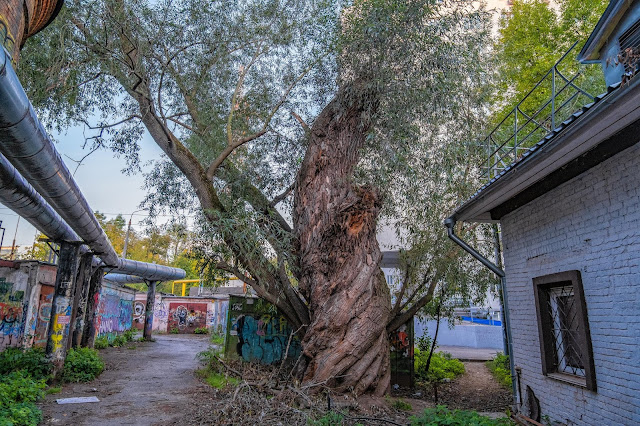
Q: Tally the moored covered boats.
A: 0